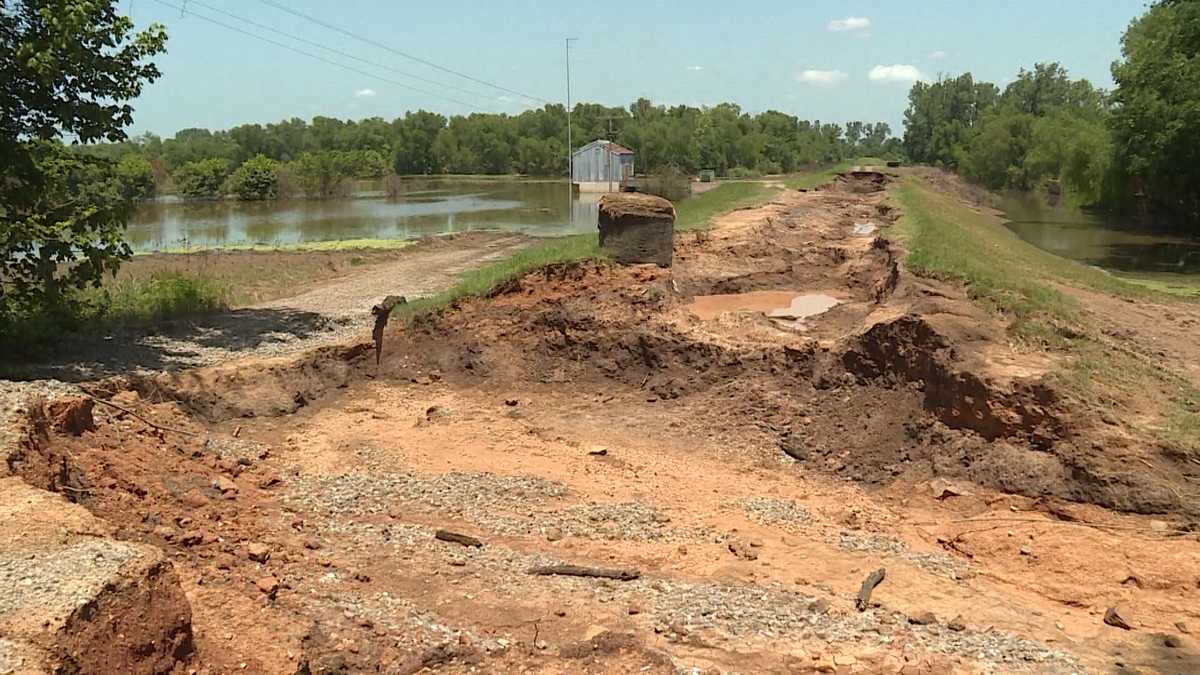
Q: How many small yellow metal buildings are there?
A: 0